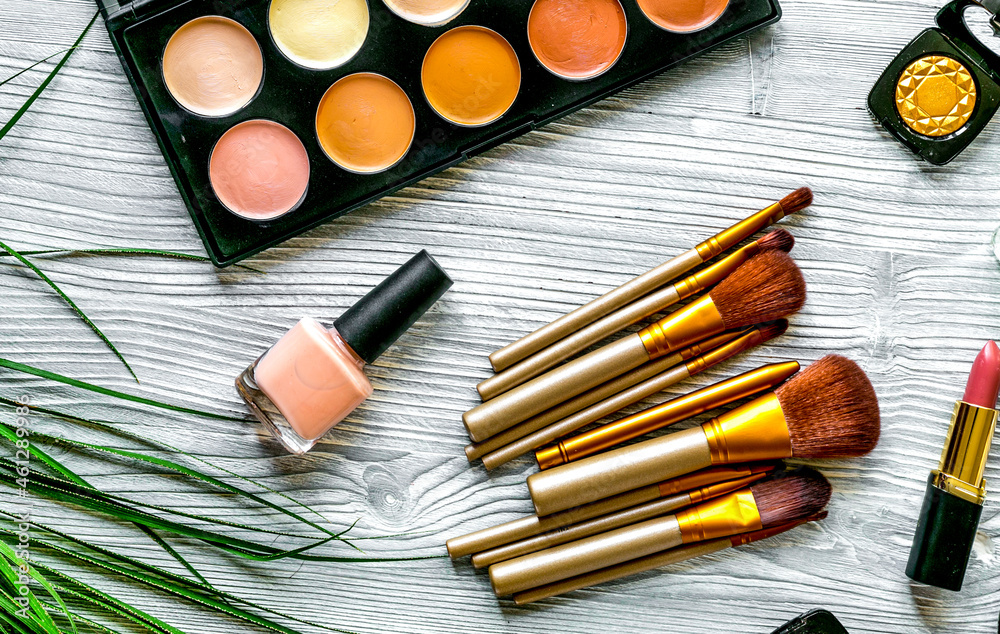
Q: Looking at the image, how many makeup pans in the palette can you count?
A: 8